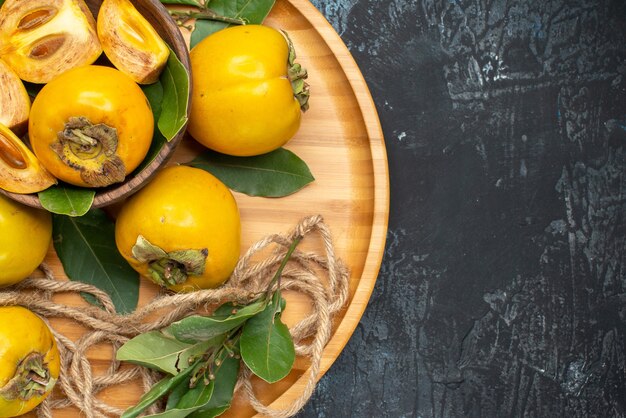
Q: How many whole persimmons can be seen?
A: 5